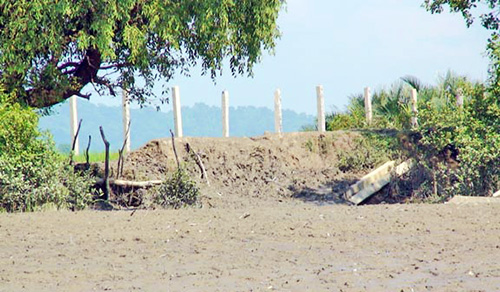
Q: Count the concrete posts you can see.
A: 9